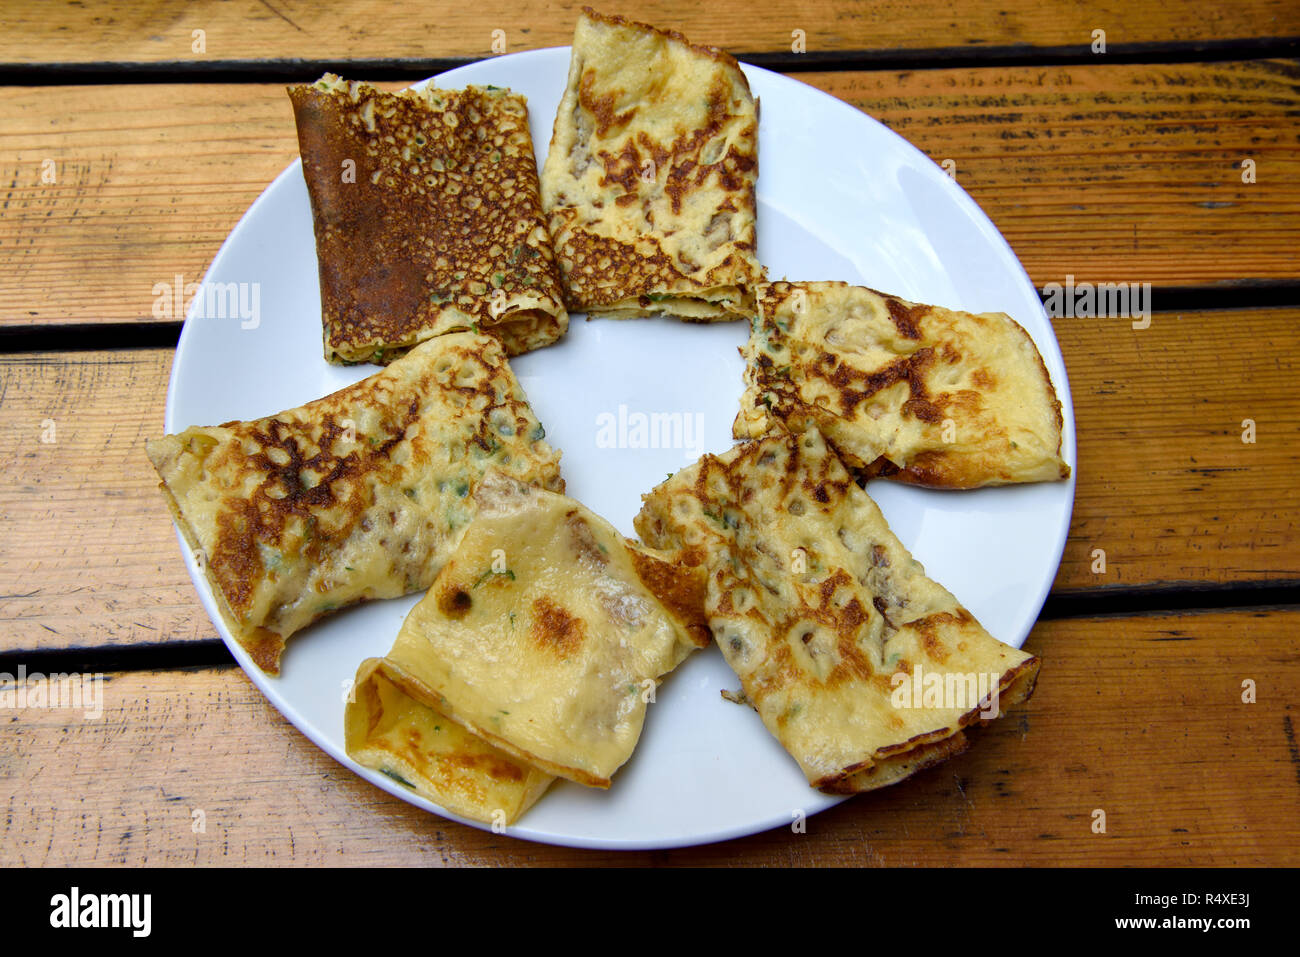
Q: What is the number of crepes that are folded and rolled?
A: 6